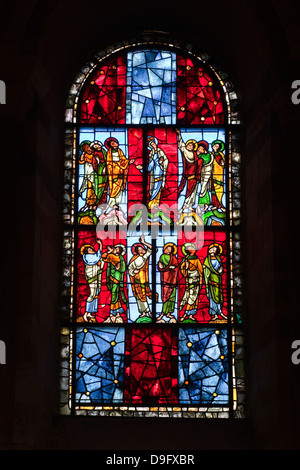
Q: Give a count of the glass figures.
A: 13